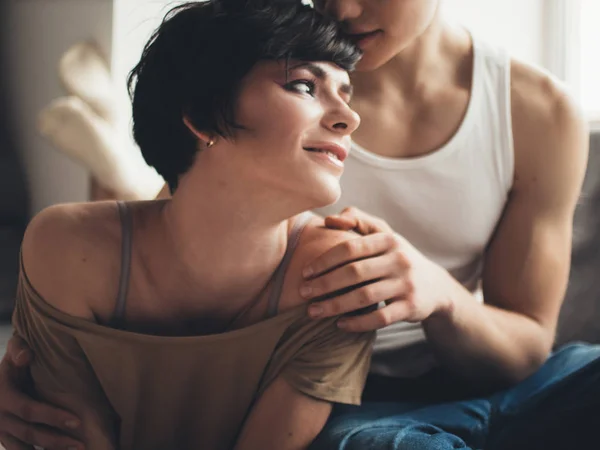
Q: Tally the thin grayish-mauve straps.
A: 2